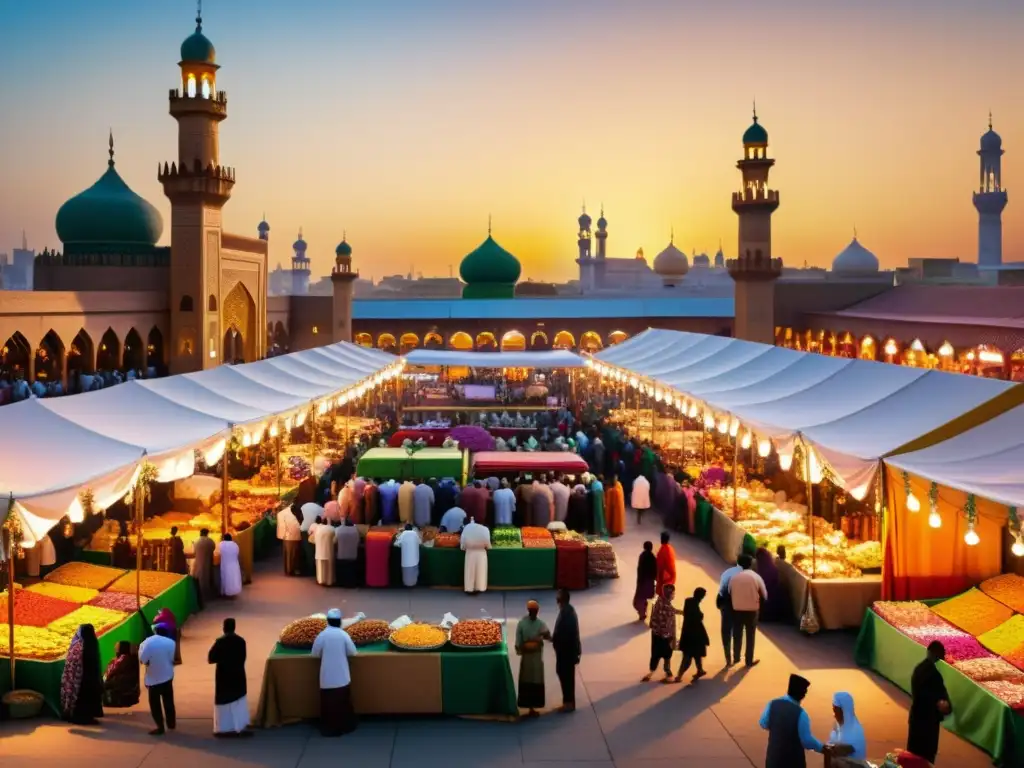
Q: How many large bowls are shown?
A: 4